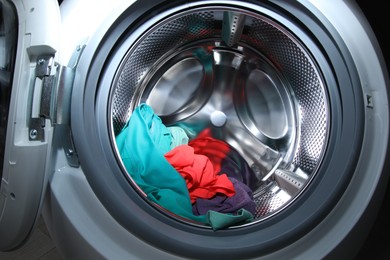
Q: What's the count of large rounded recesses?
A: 2